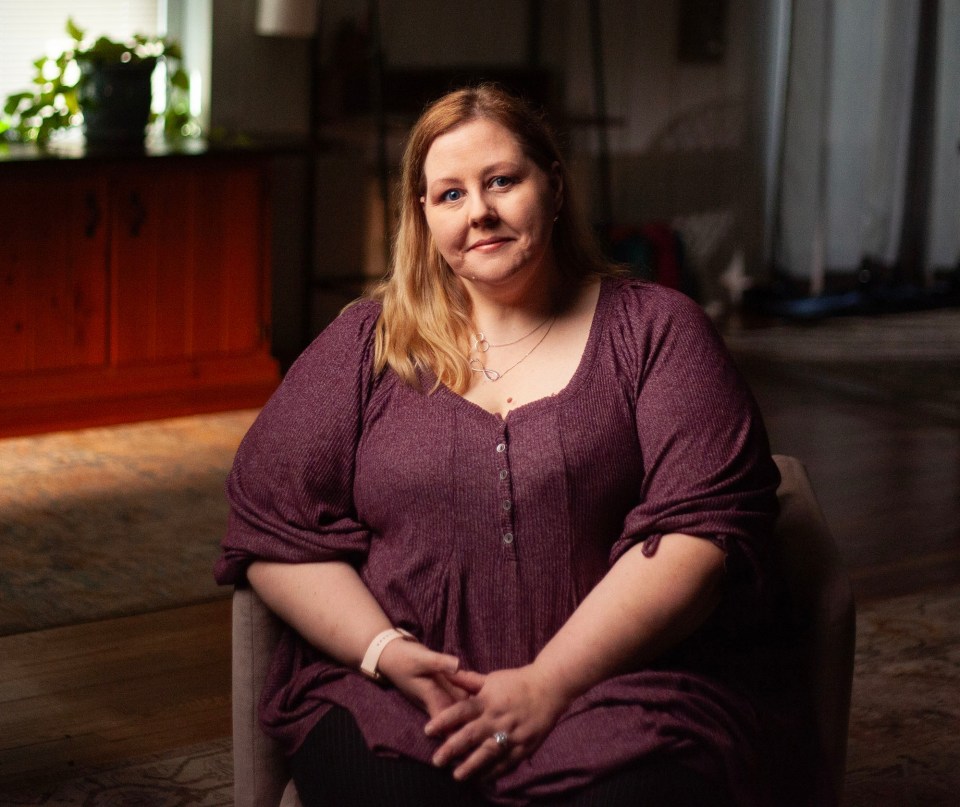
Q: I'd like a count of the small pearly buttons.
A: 4